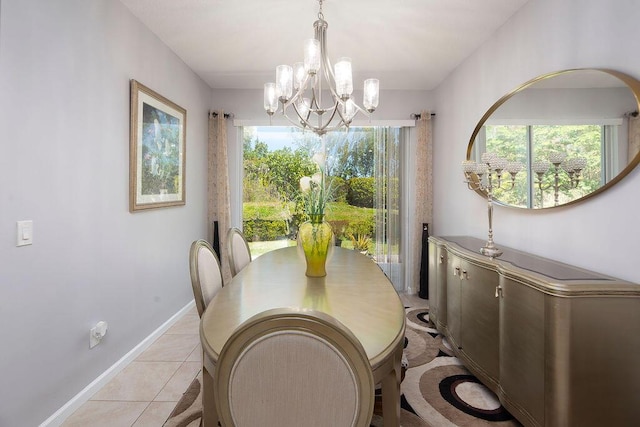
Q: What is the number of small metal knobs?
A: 4